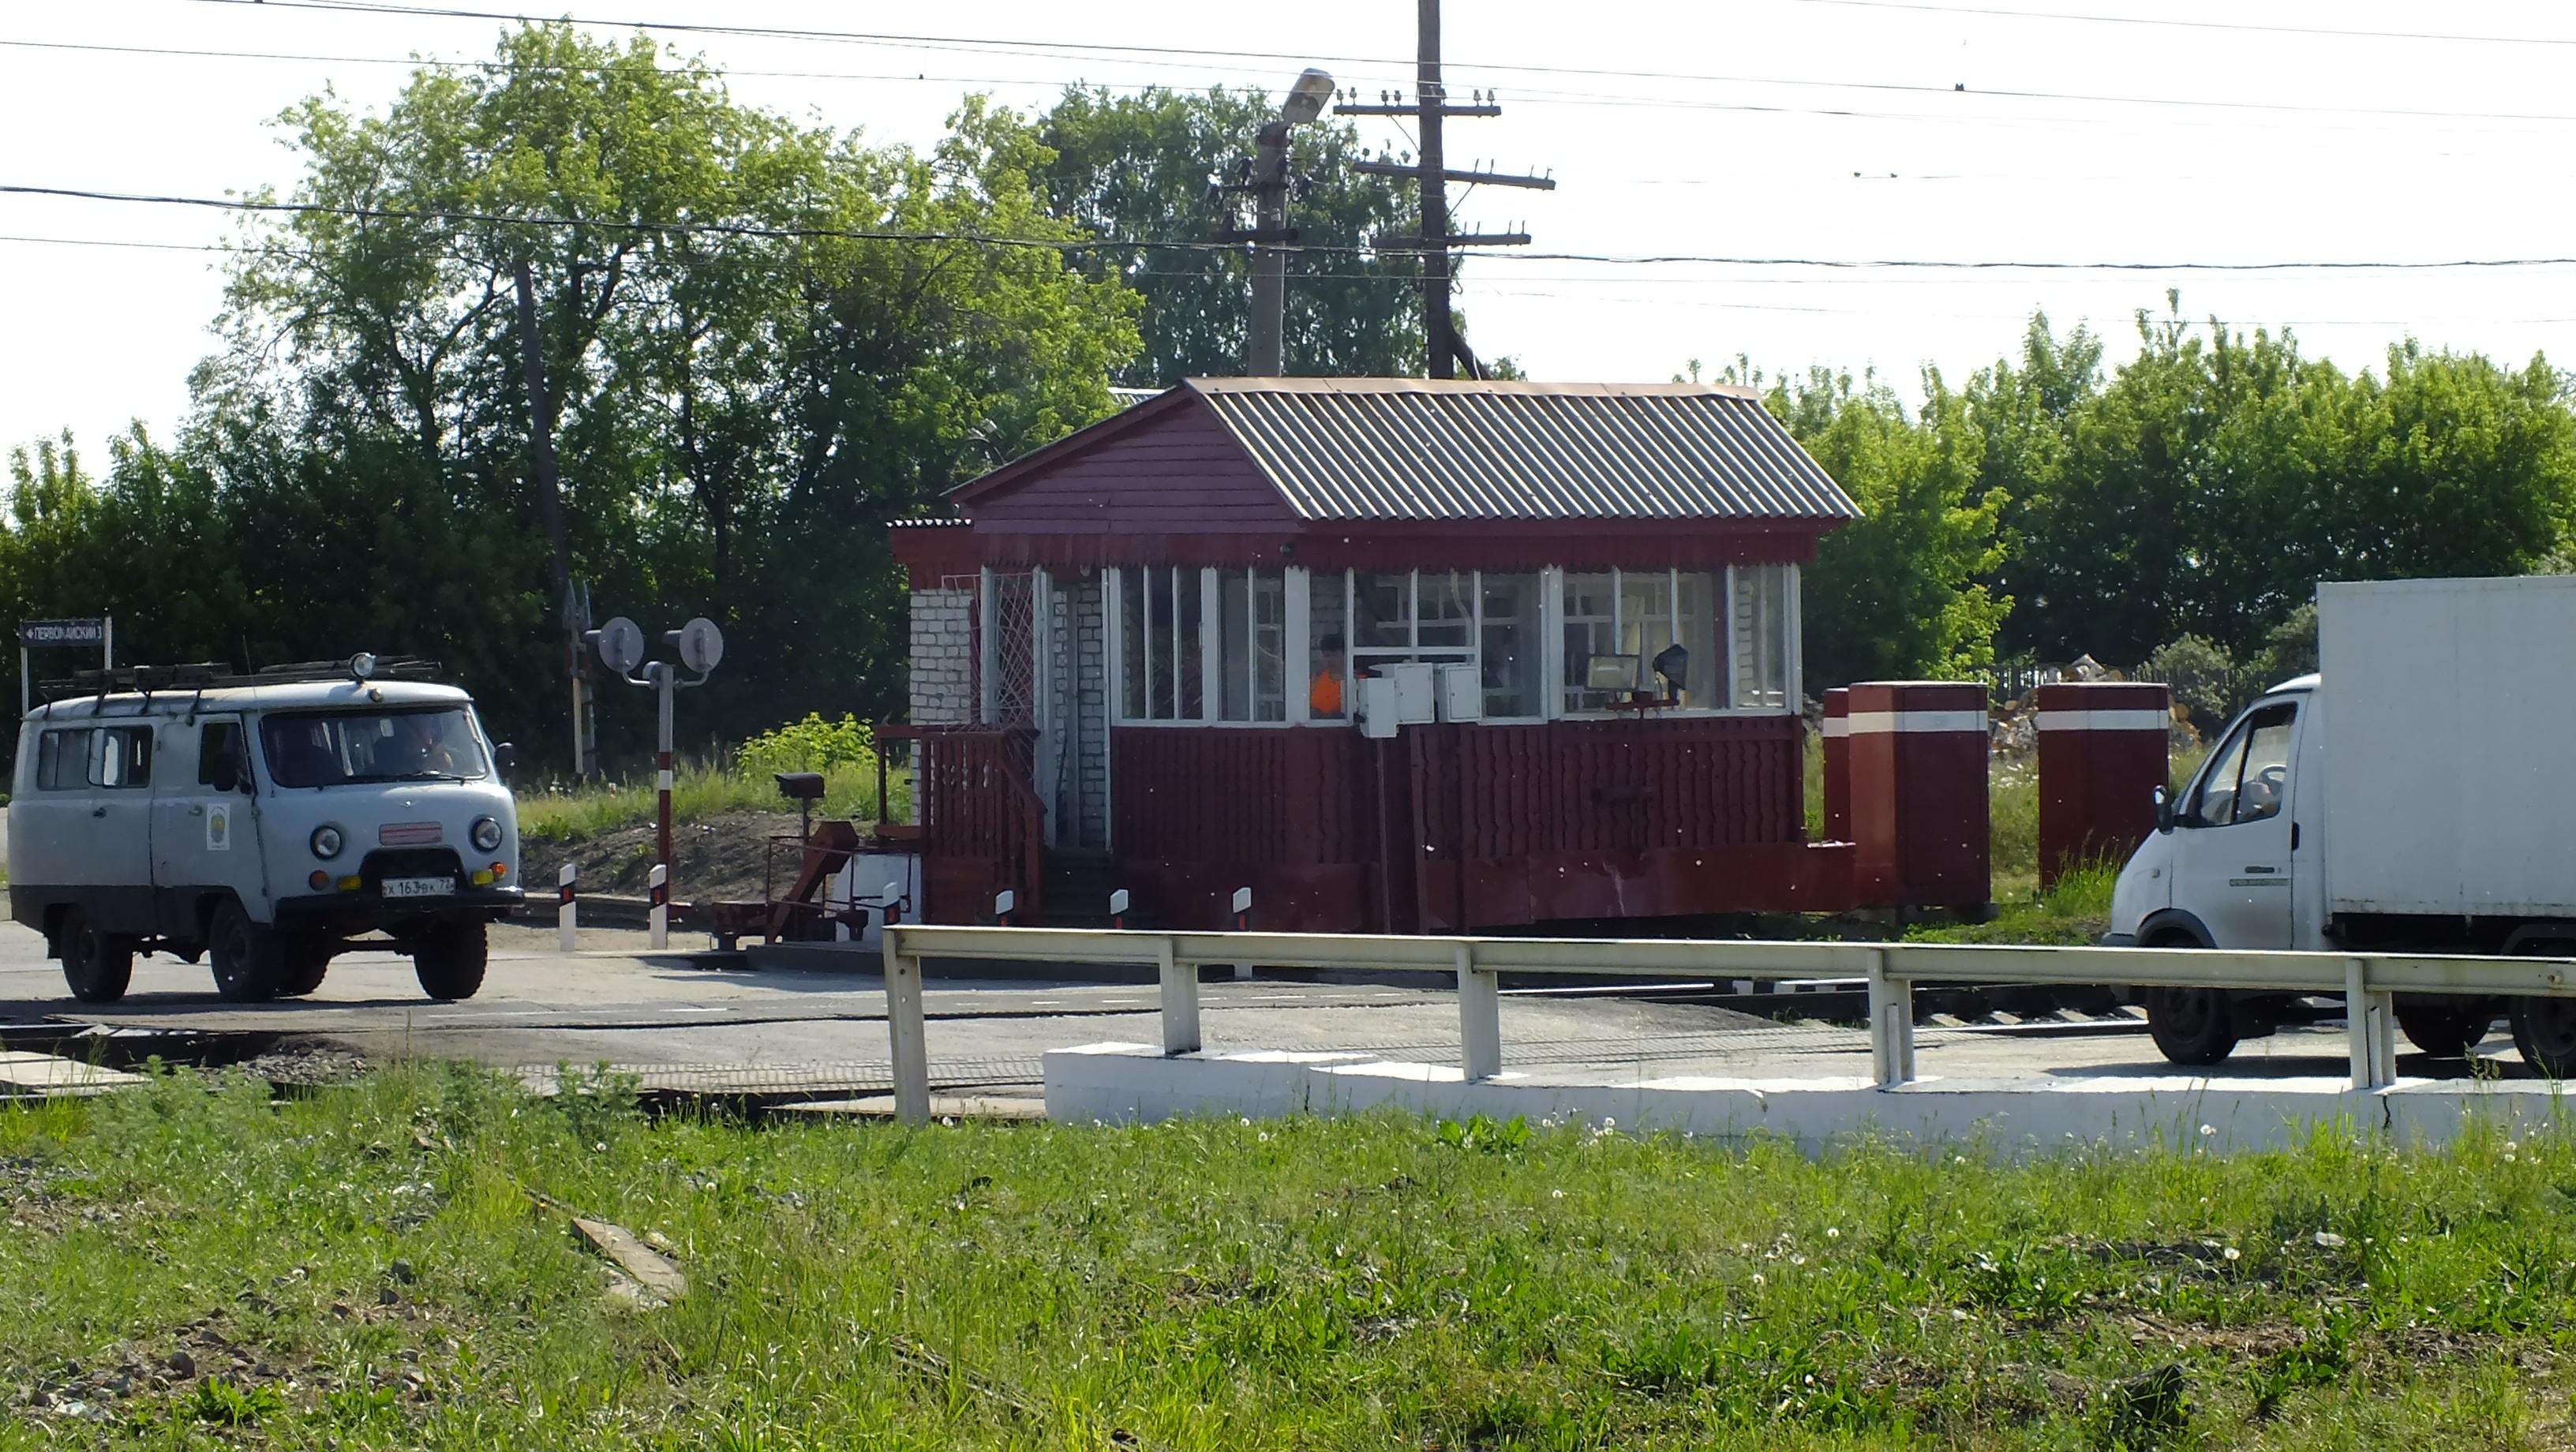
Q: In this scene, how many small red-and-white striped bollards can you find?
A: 6